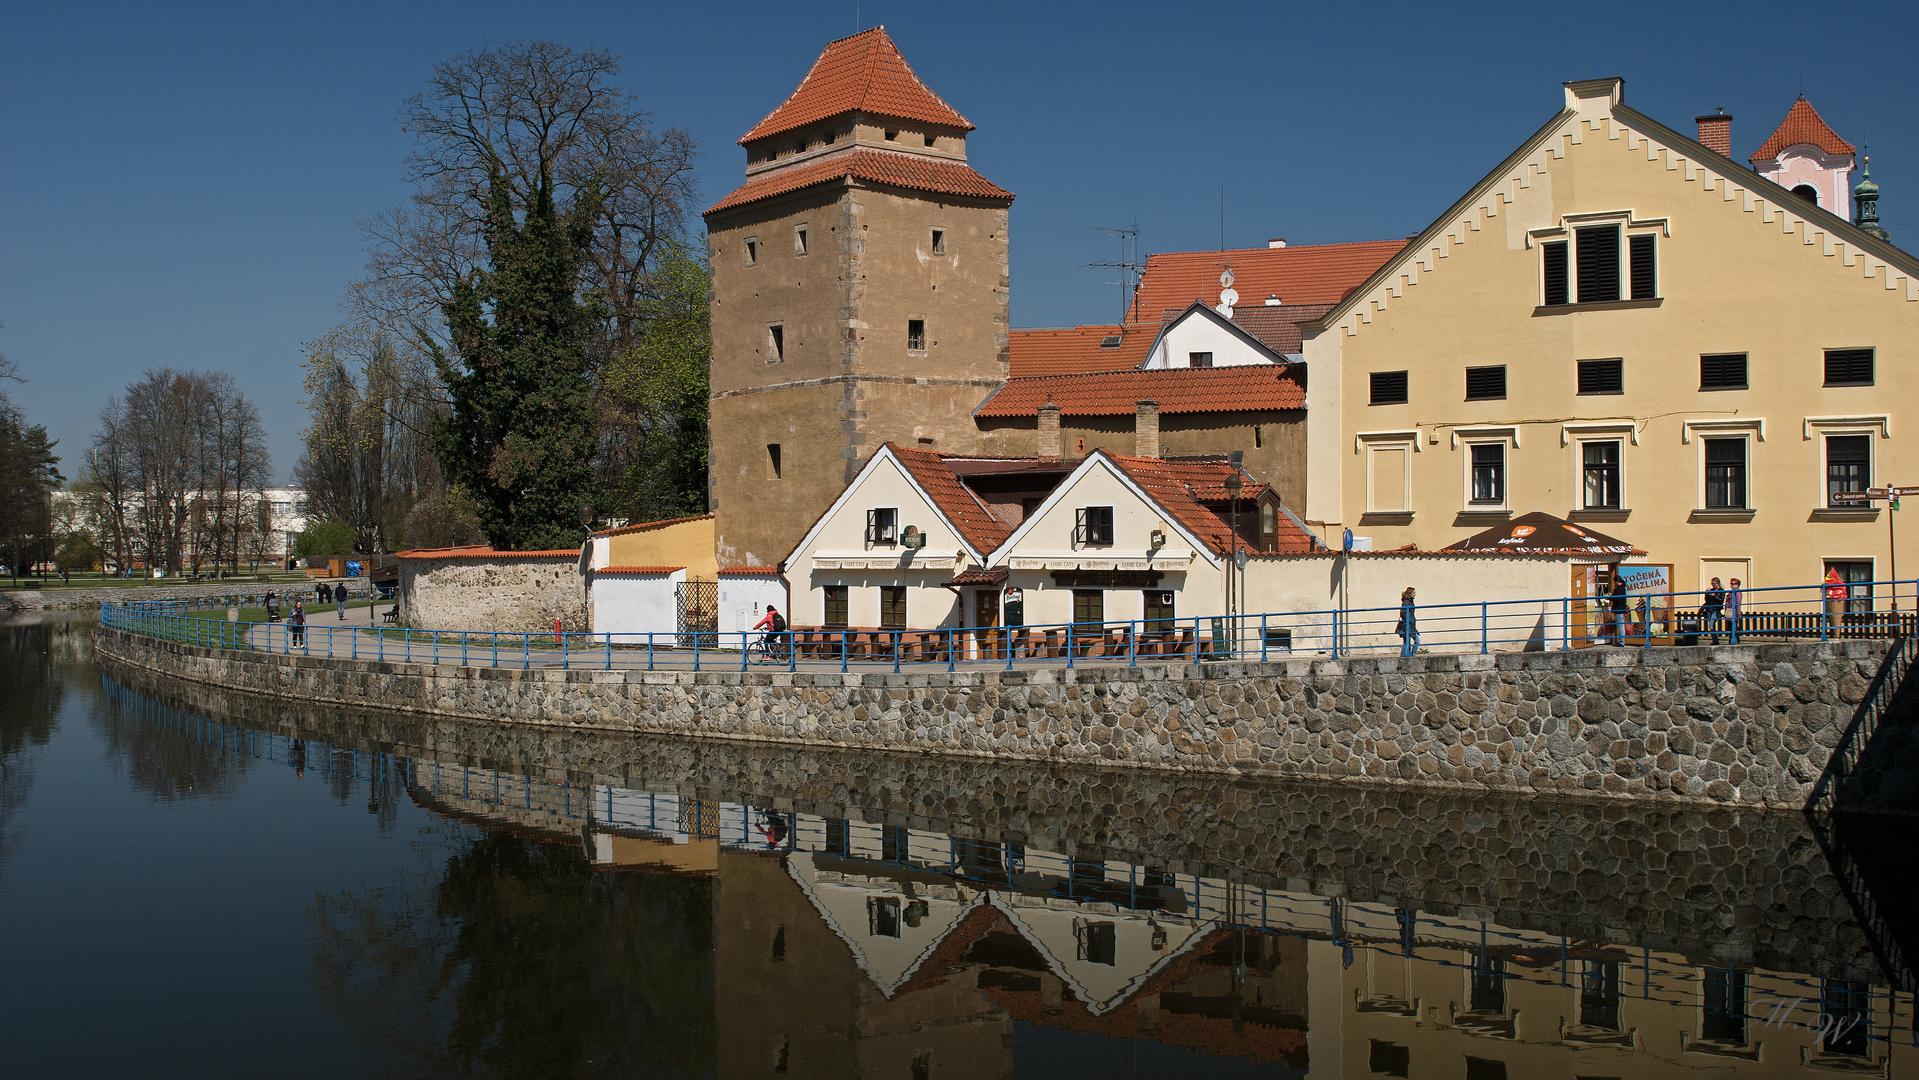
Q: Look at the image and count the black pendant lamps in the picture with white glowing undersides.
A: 0